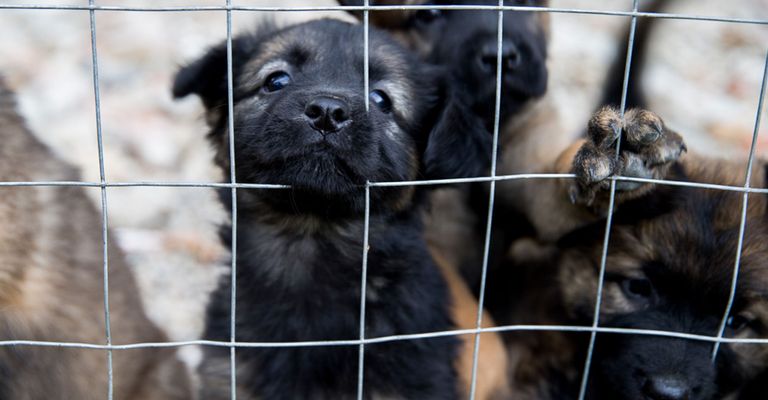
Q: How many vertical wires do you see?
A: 6